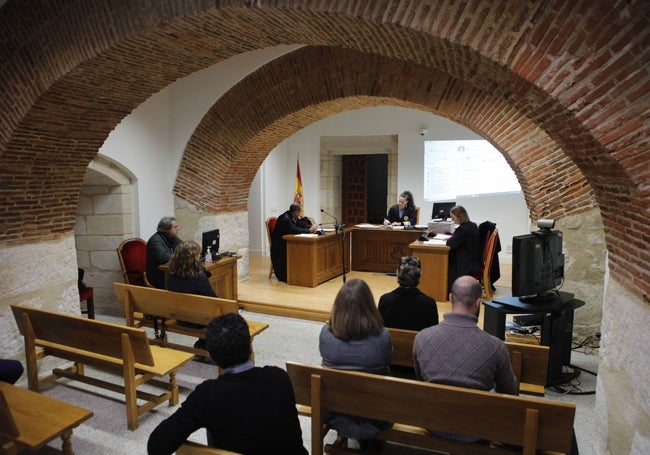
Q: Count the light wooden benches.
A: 6